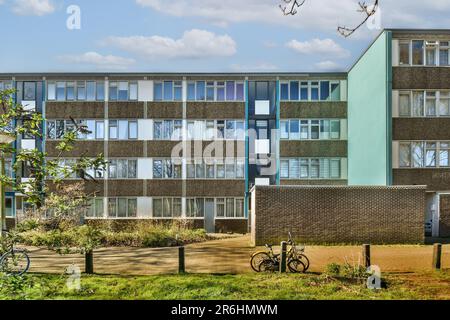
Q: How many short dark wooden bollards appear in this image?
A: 5